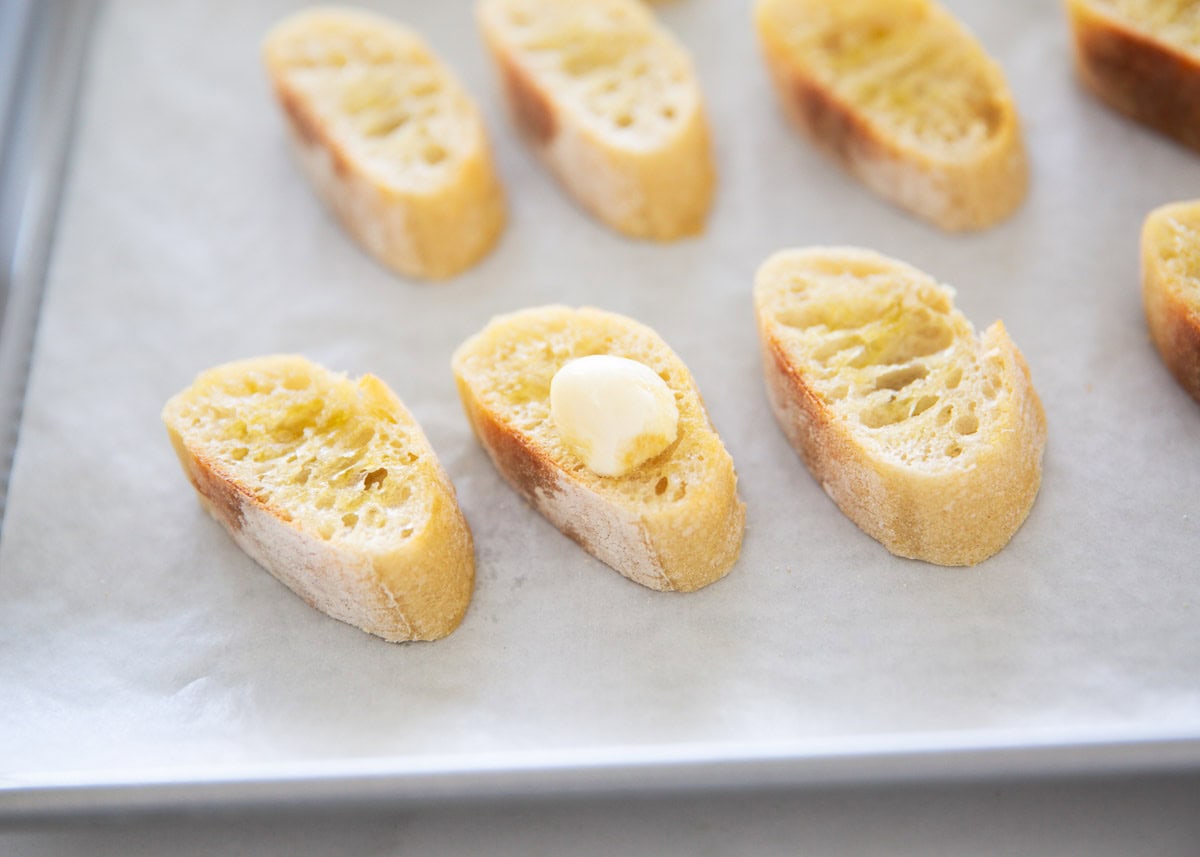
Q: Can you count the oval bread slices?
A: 8